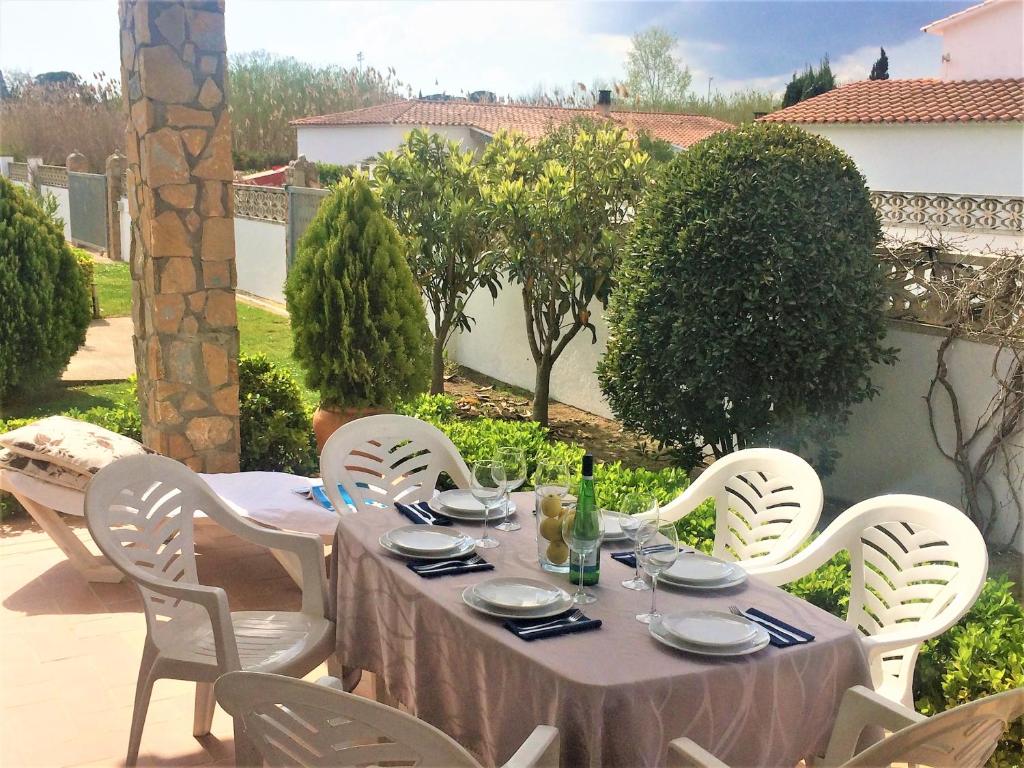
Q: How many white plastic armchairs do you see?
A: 6